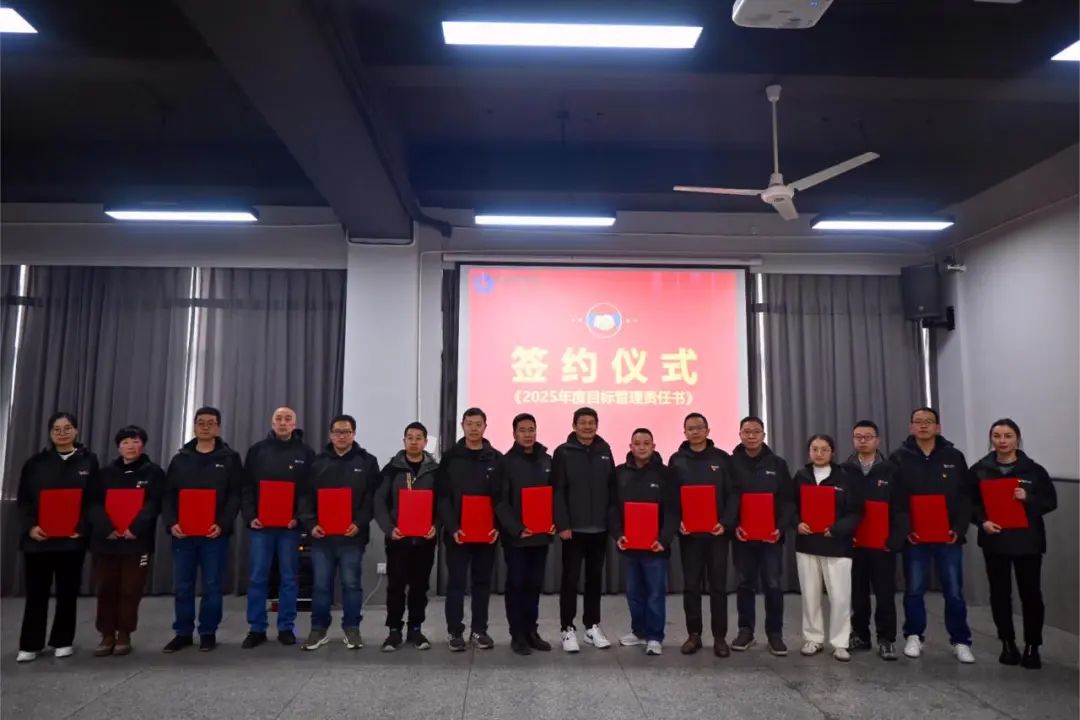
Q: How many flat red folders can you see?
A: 15